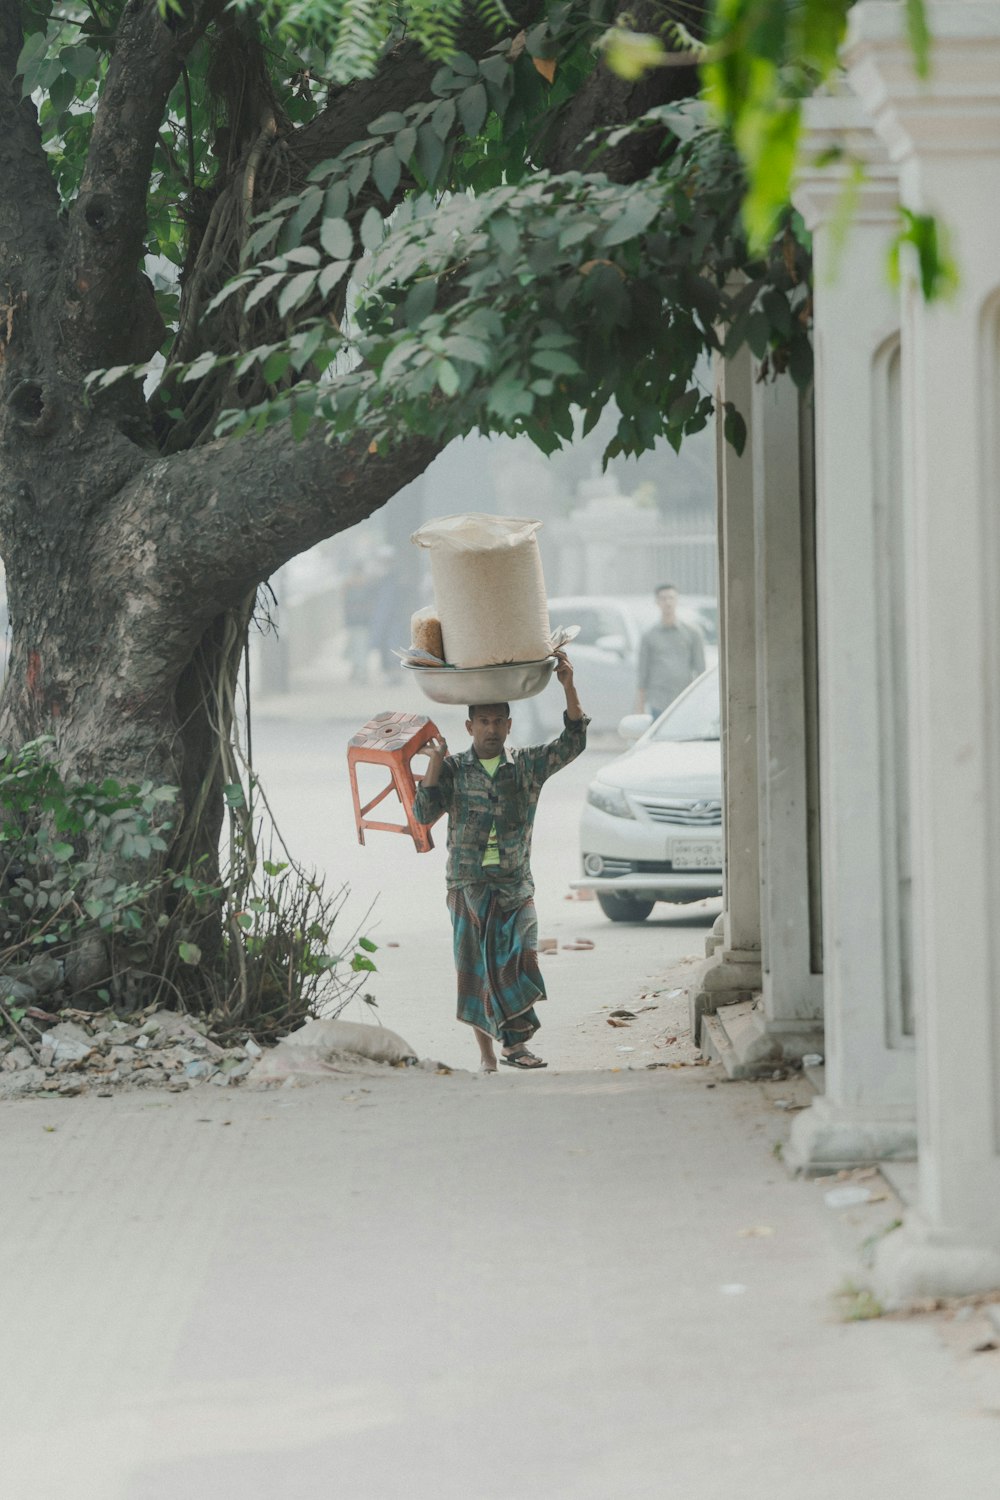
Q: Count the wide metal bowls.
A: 1